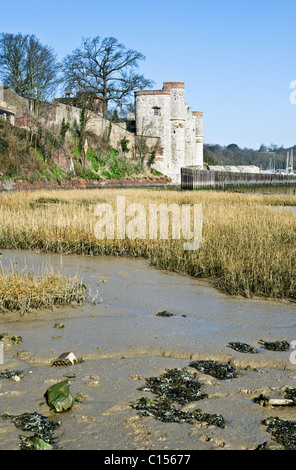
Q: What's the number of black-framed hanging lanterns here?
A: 0